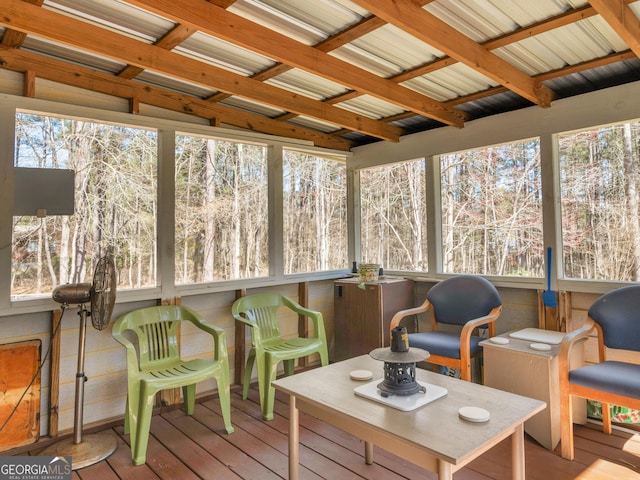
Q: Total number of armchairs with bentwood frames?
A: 2